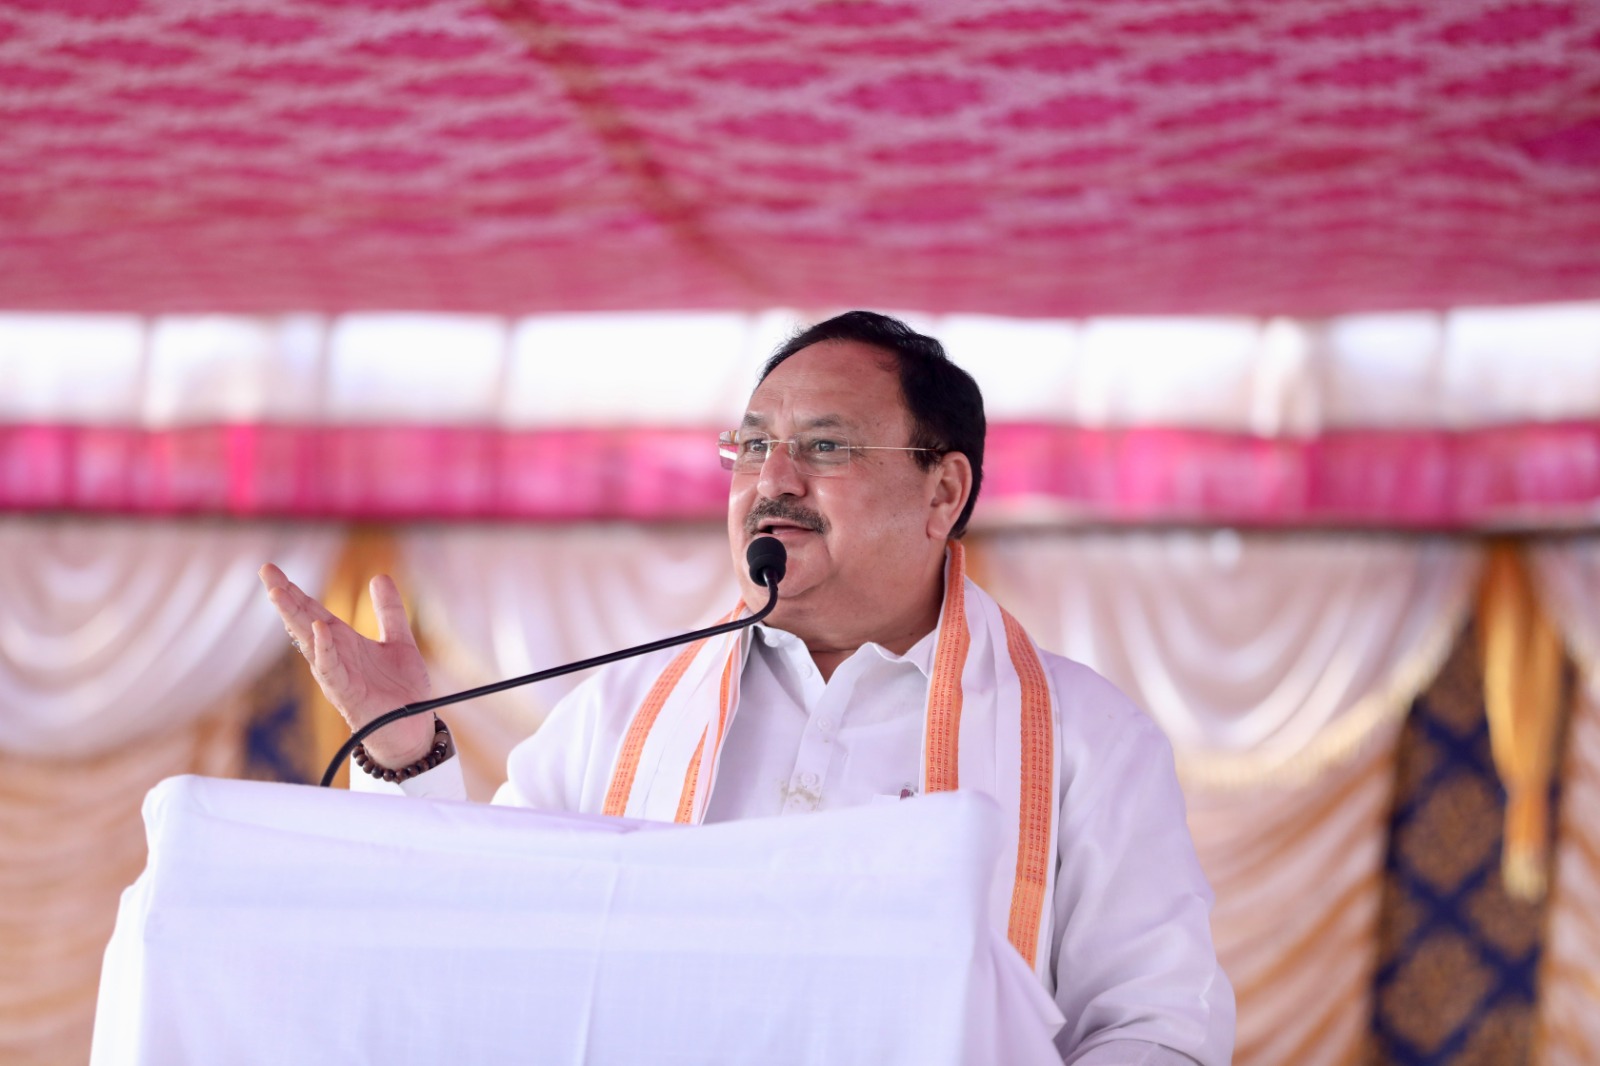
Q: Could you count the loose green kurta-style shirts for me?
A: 0